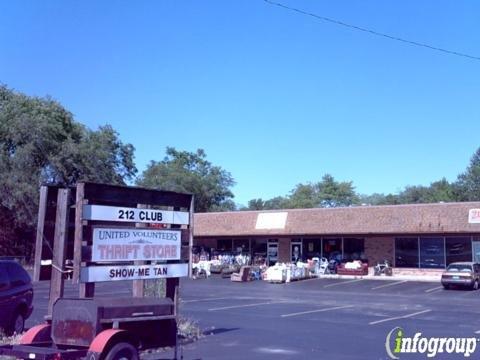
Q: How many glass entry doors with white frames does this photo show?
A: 2